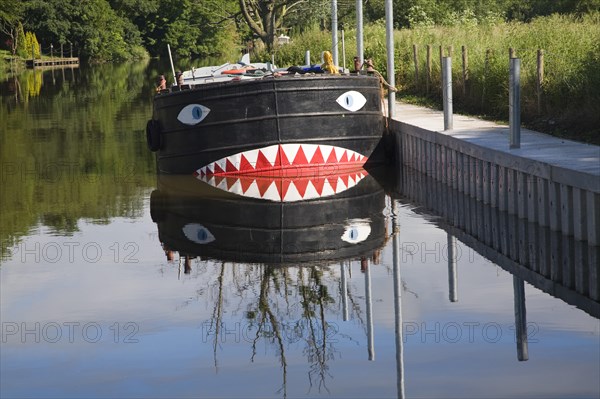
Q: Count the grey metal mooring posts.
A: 5